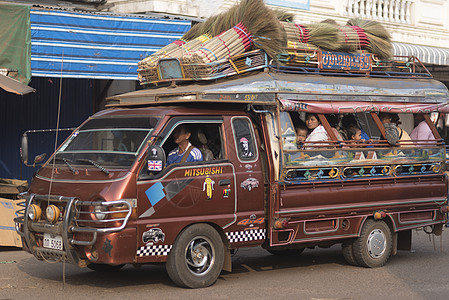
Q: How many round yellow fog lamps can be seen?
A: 2